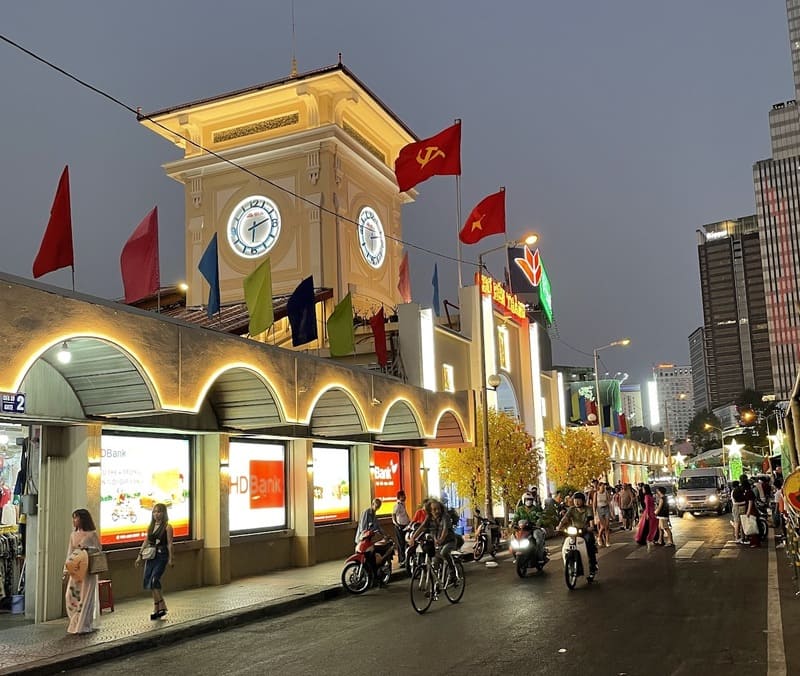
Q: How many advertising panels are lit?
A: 4